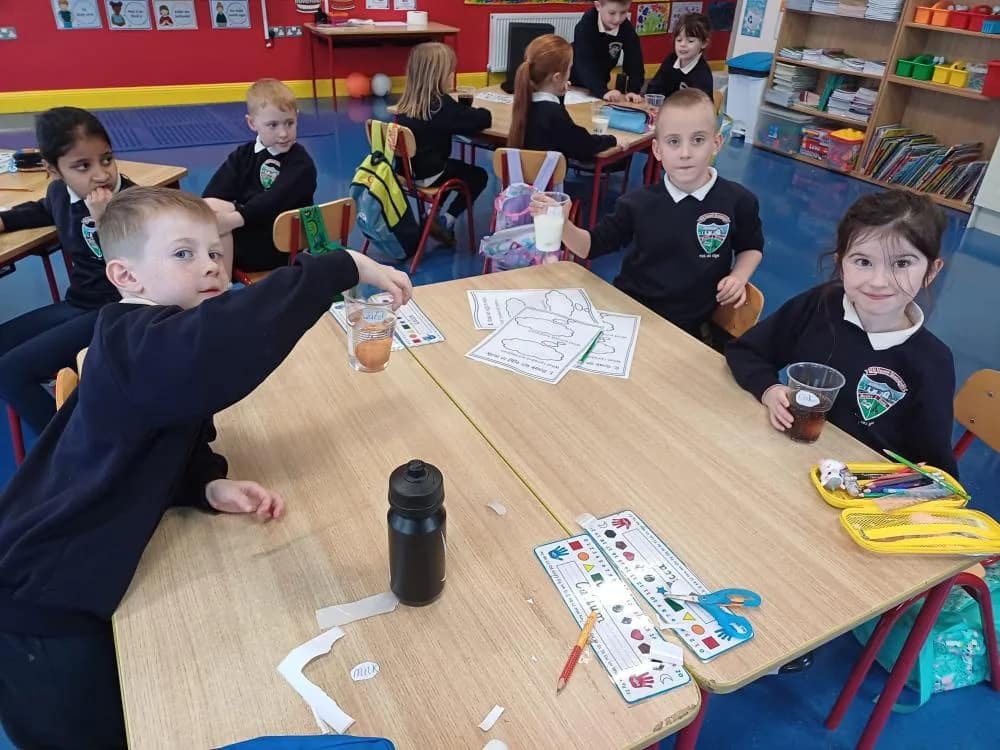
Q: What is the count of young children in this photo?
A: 9